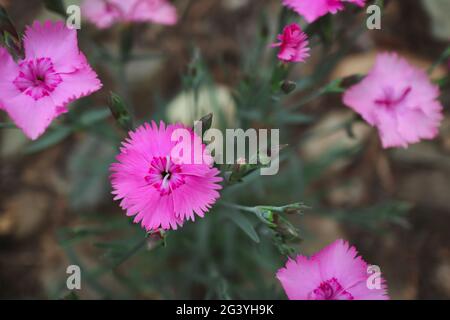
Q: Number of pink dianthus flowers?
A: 7